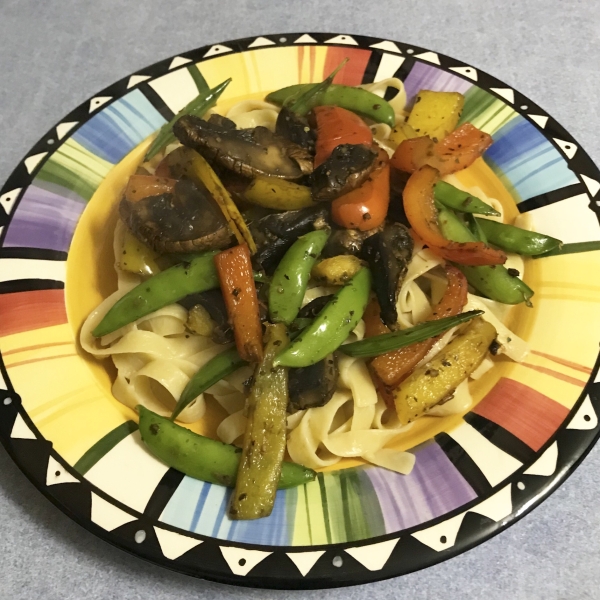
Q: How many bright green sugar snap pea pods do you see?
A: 8